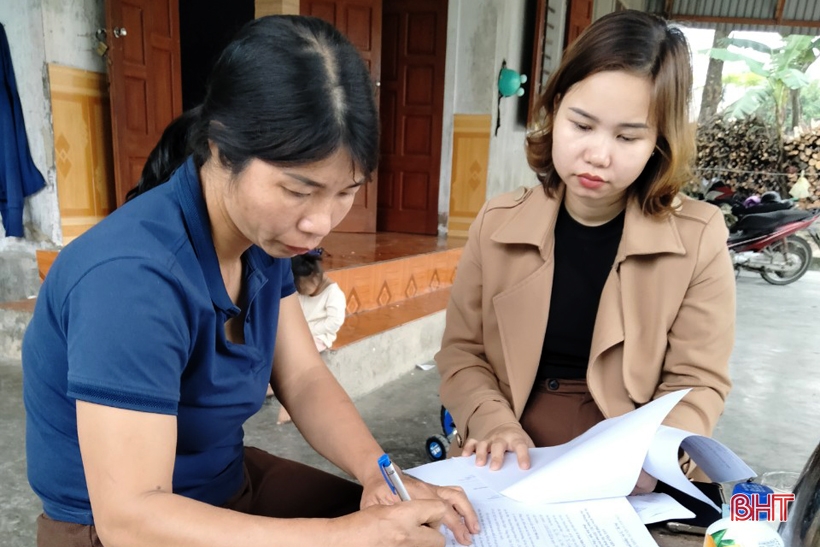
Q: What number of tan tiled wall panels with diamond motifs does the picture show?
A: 2